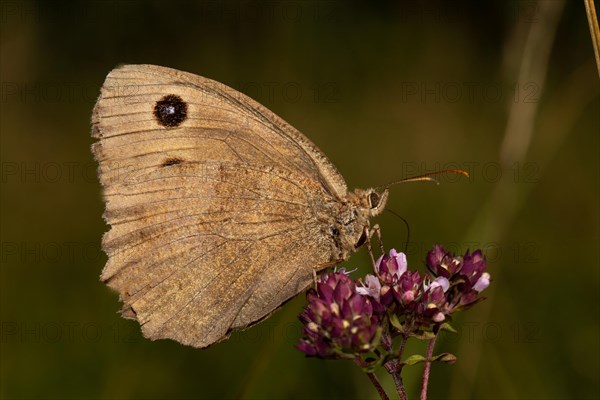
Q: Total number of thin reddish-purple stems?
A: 3